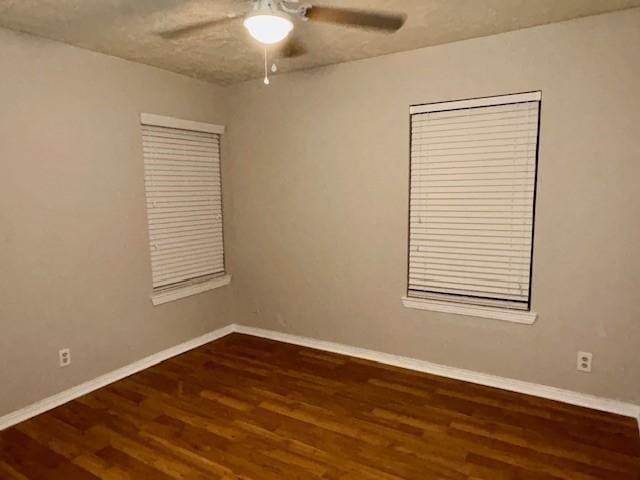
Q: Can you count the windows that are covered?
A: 2